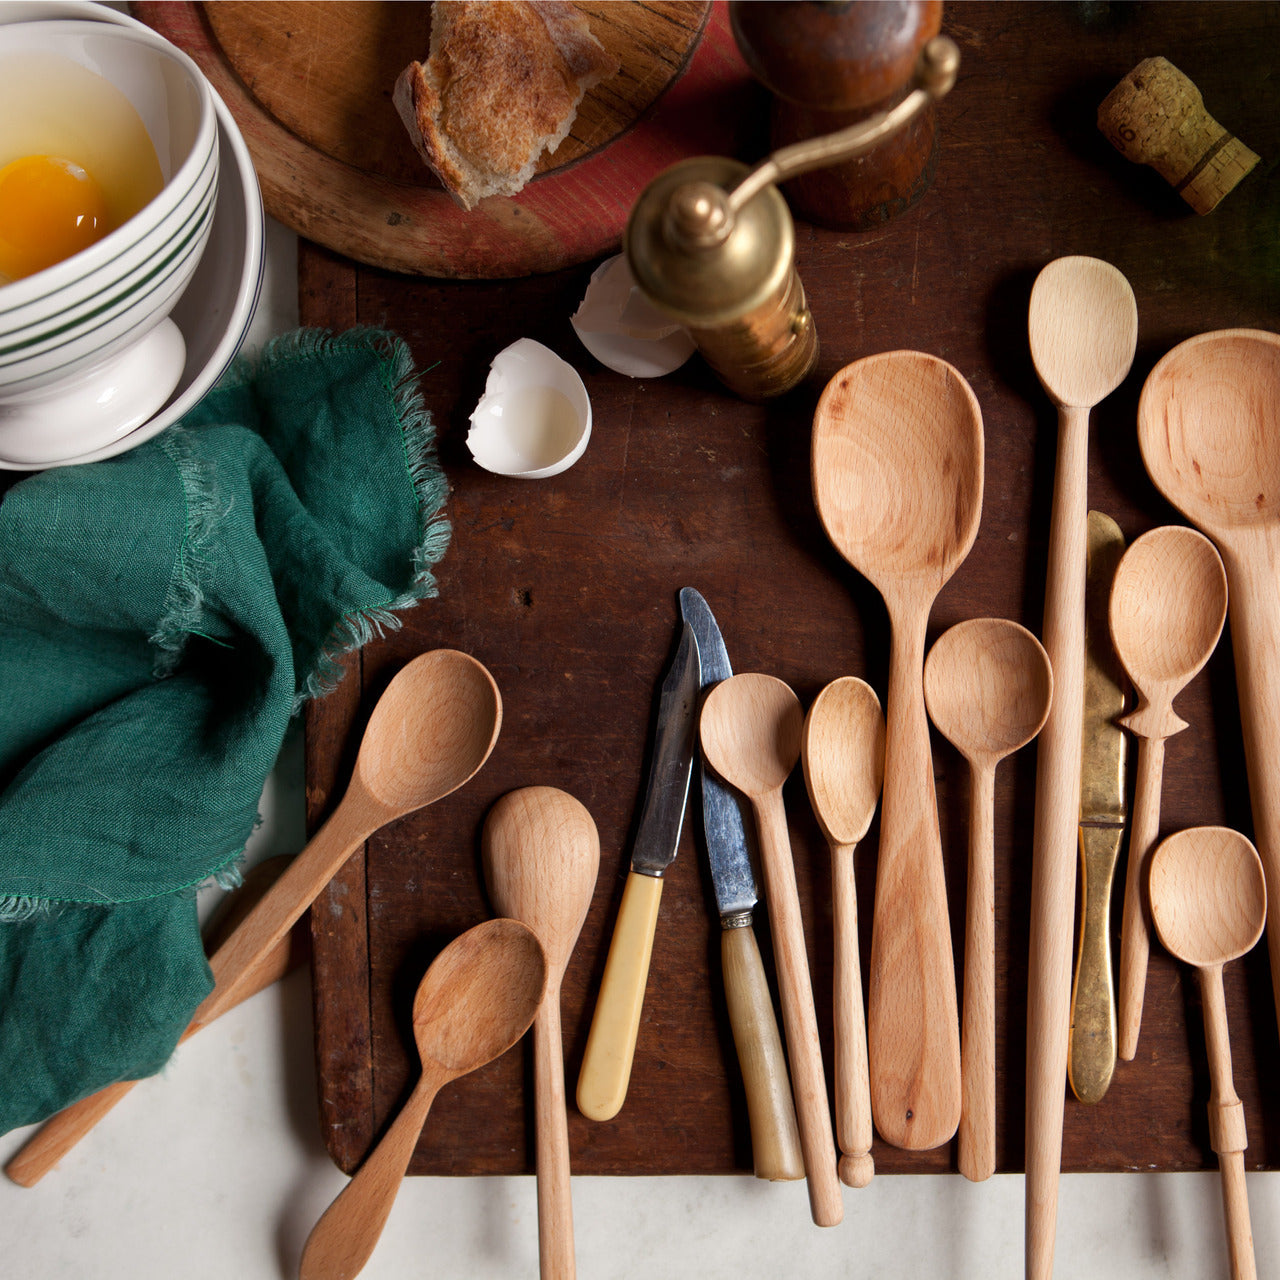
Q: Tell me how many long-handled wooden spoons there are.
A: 11